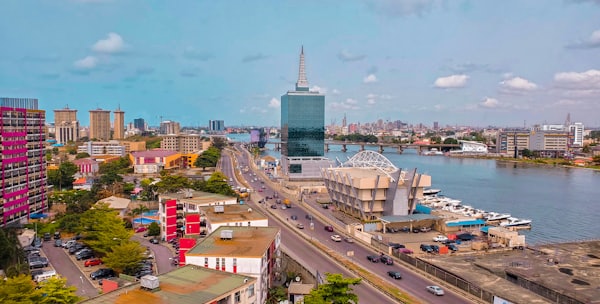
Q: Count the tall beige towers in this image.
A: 3